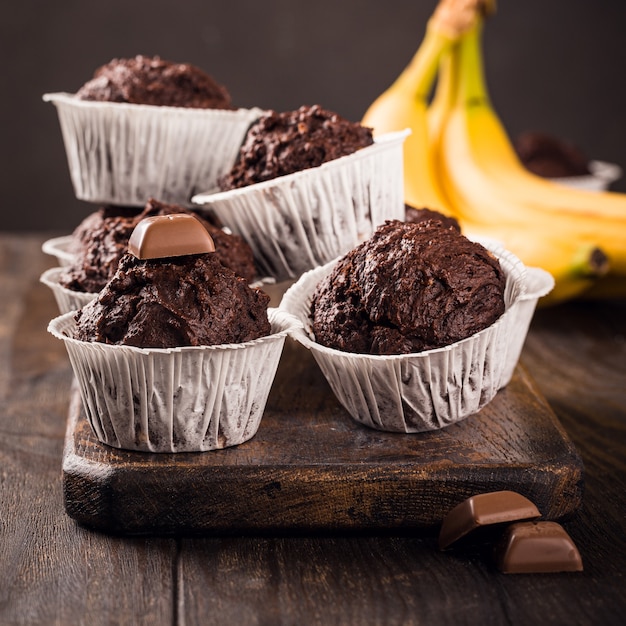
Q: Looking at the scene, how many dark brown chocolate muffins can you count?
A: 8